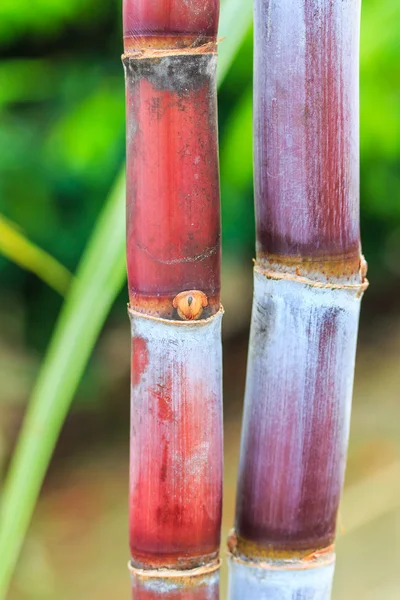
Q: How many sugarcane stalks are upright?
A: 2